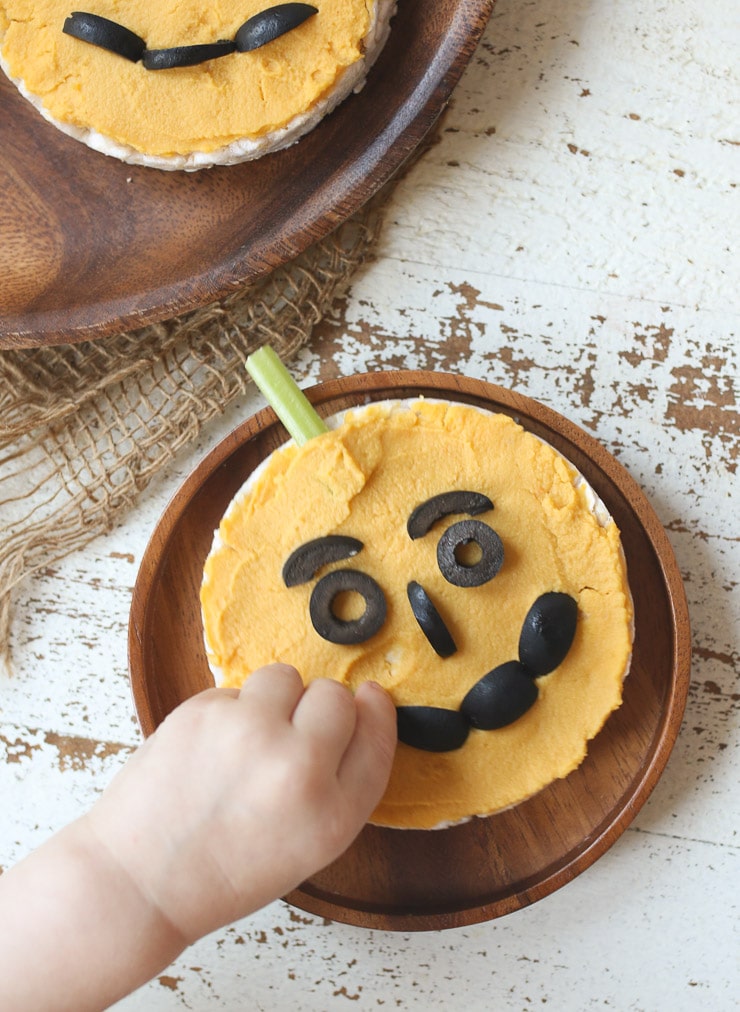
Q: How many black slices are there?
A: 11